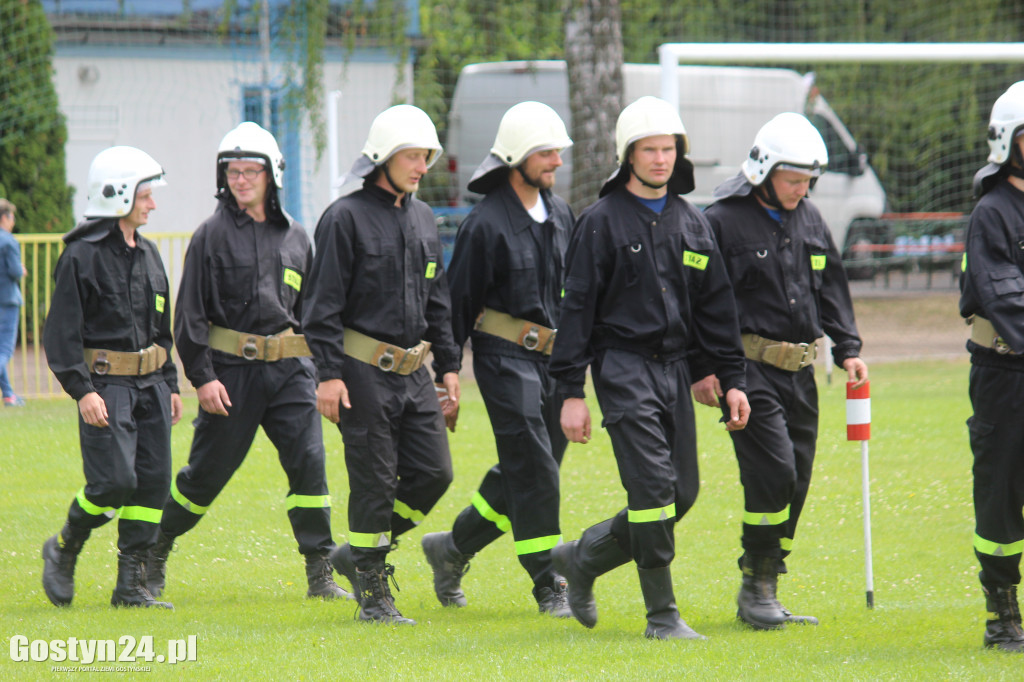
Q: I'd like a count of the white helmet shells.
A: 7